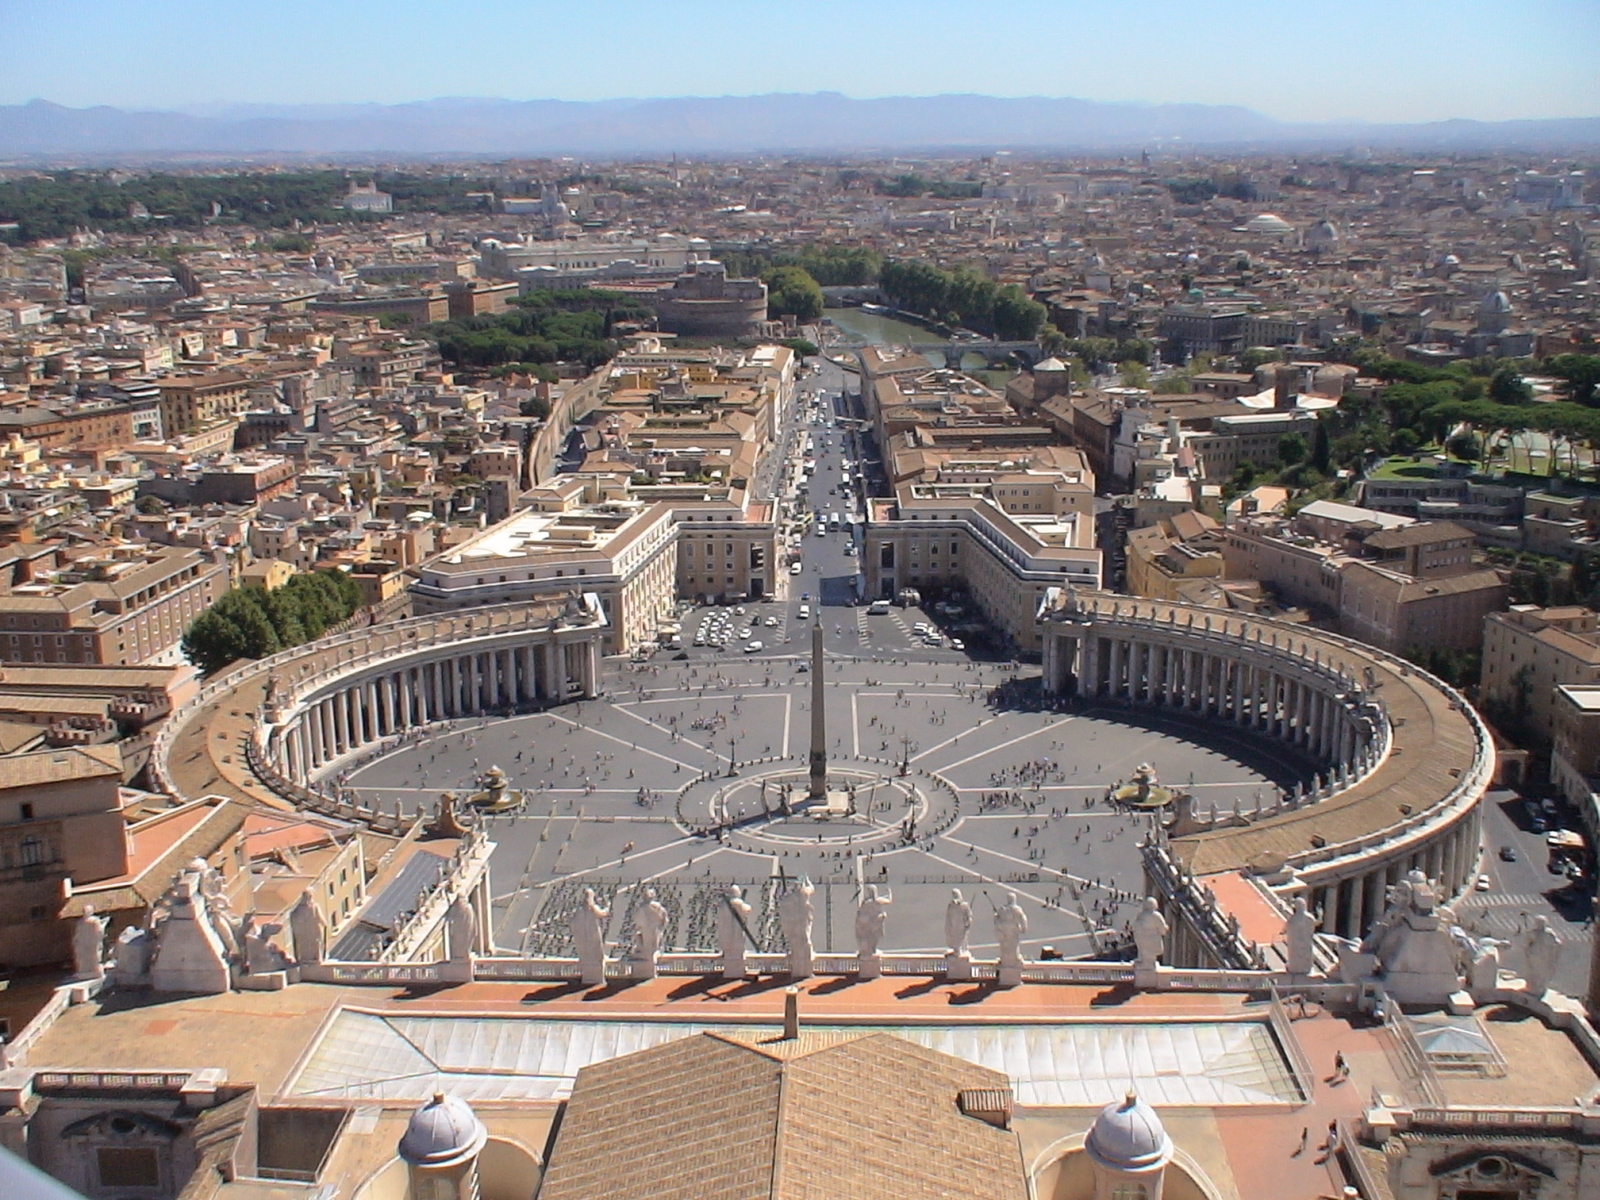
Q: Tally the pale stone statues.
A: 13